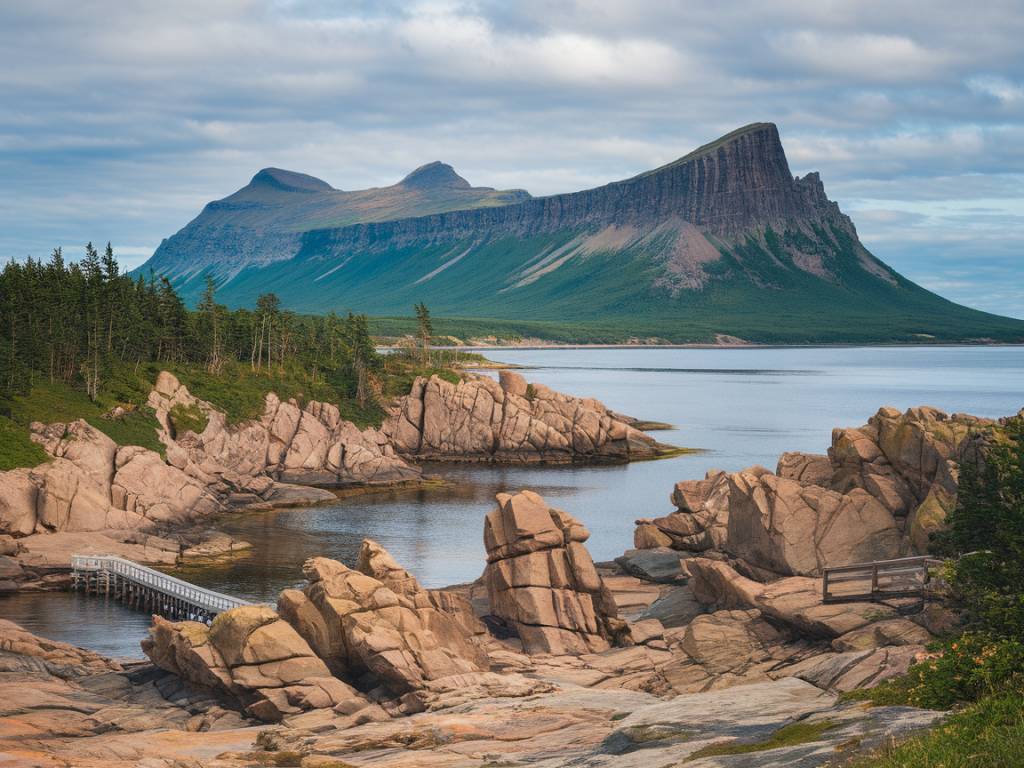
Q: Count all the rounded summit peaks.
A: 2